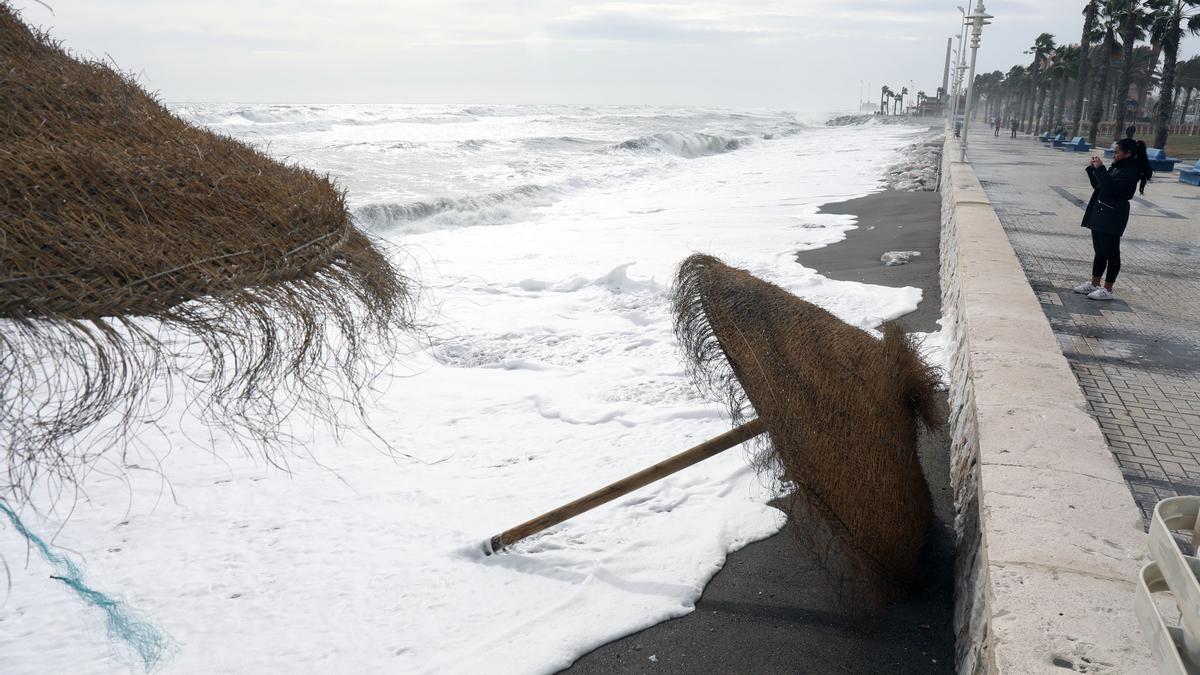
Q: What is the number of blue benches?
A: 6